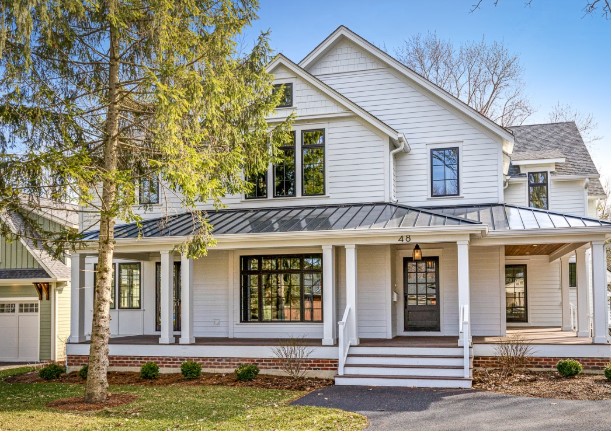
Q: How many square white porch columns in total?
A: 9